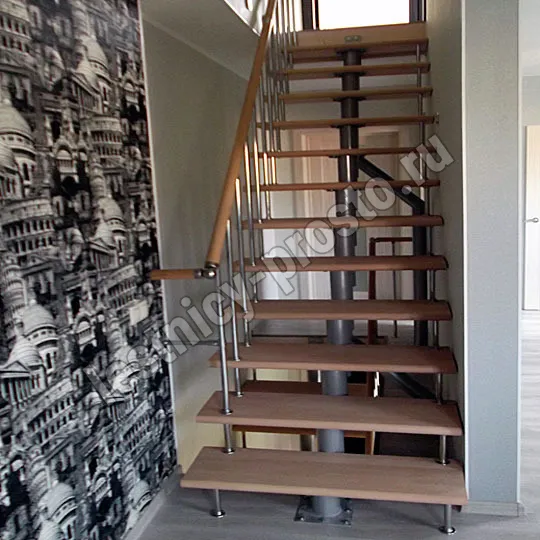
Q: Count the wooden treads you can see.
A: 12